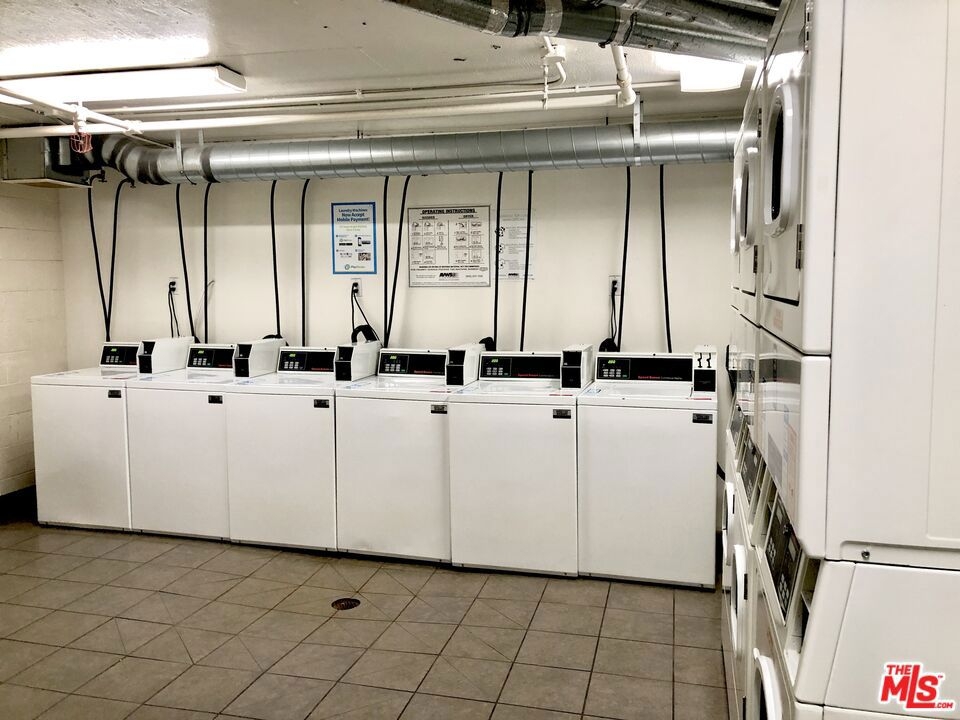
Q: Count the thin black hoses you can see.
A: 12